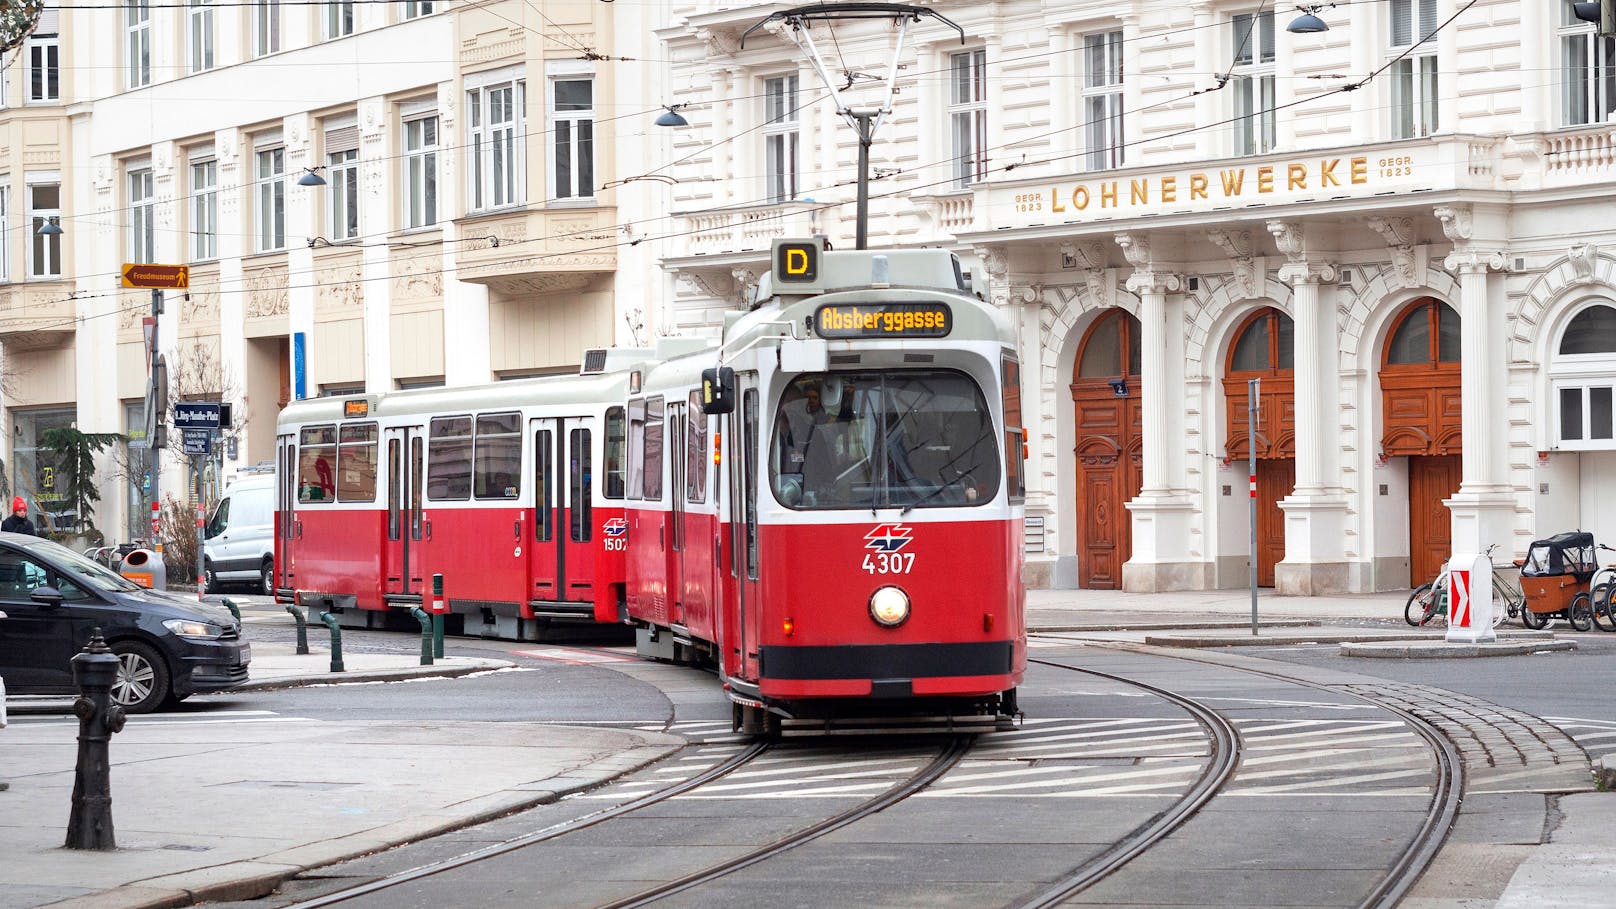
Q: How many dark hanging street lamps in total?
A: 4